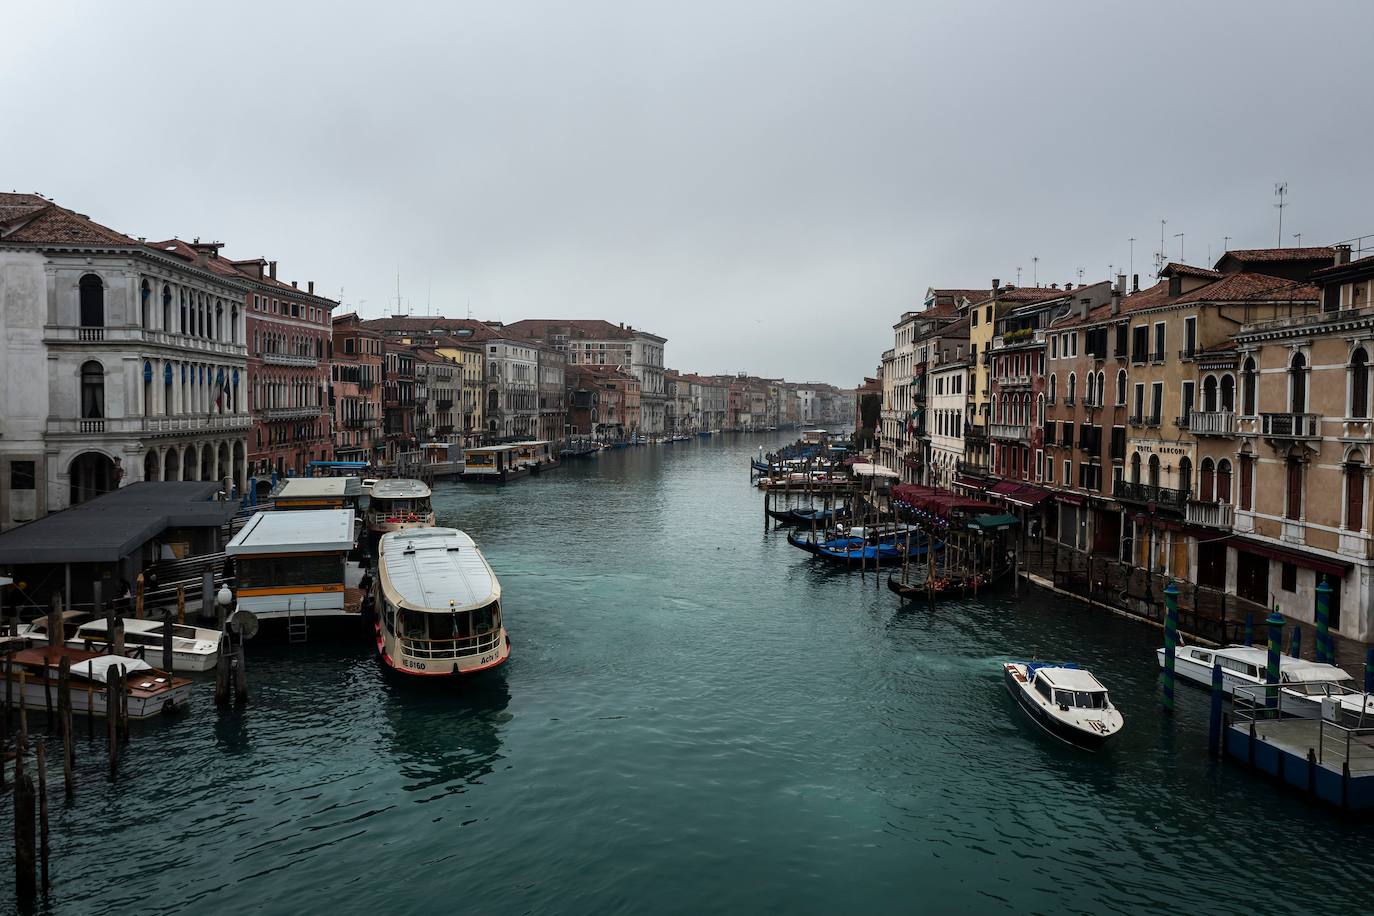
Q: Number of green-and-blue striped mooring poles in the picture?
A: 3